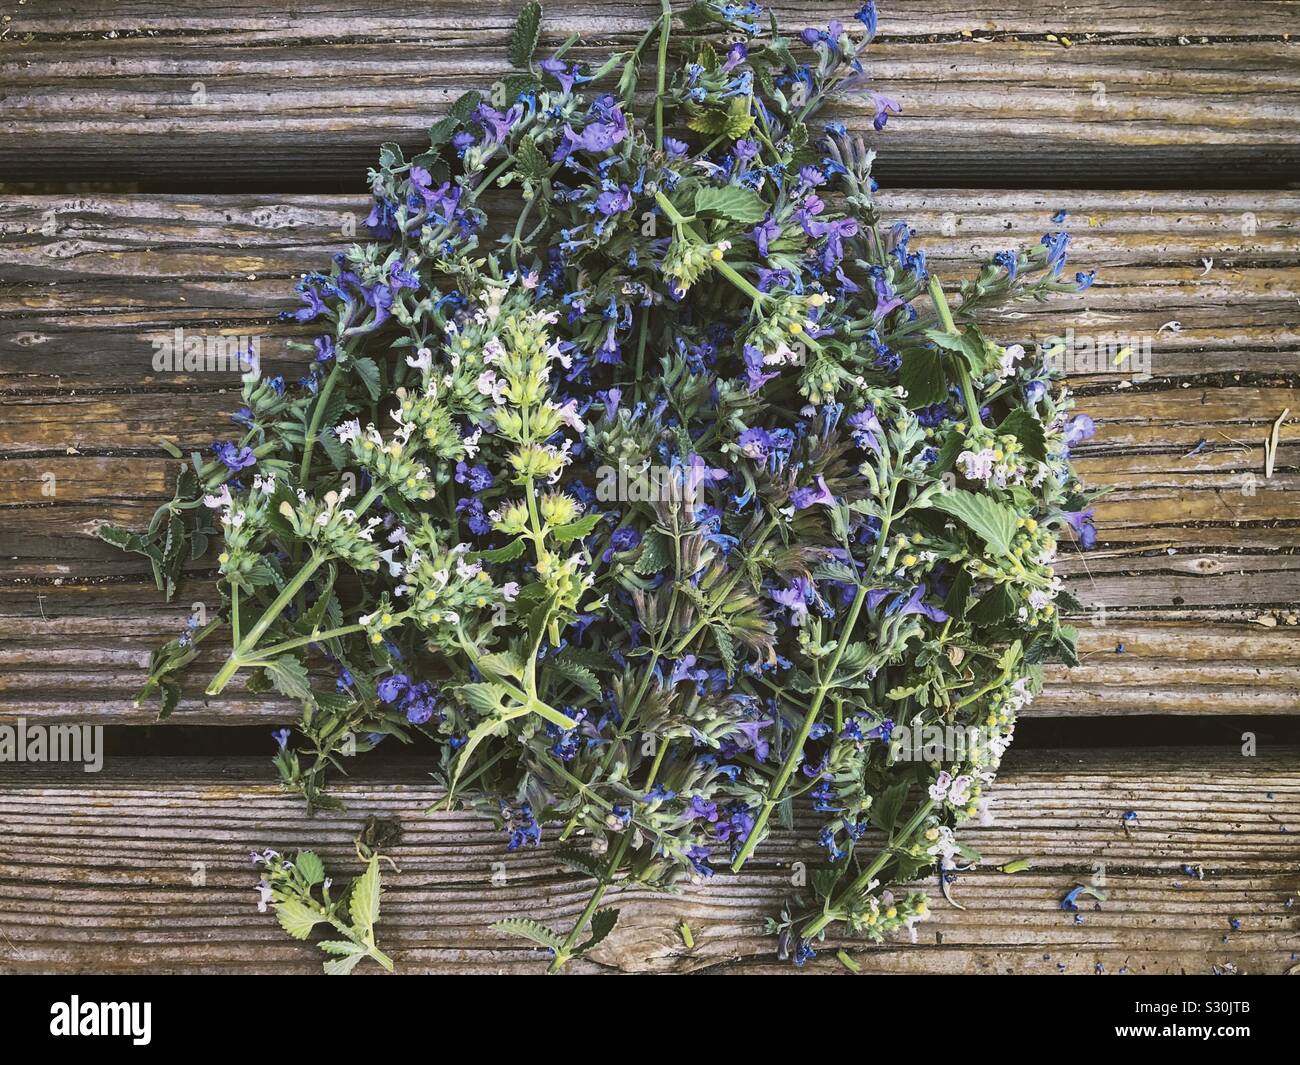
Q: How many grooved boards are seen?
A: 3